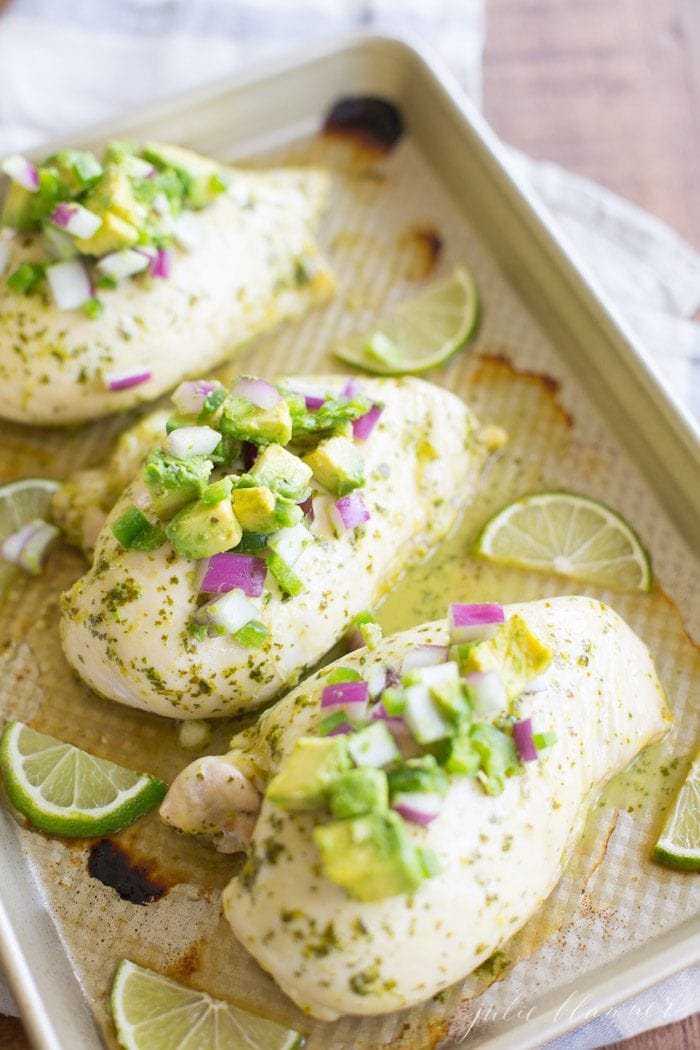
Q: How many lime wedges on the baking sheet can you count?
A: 6